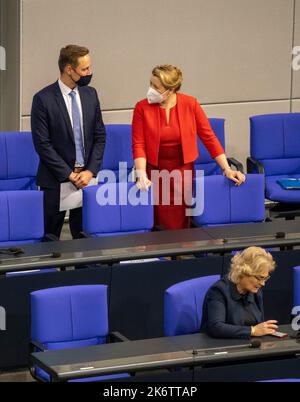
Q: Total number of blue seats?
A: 10